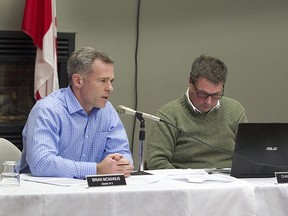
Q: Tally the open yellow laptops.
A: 0